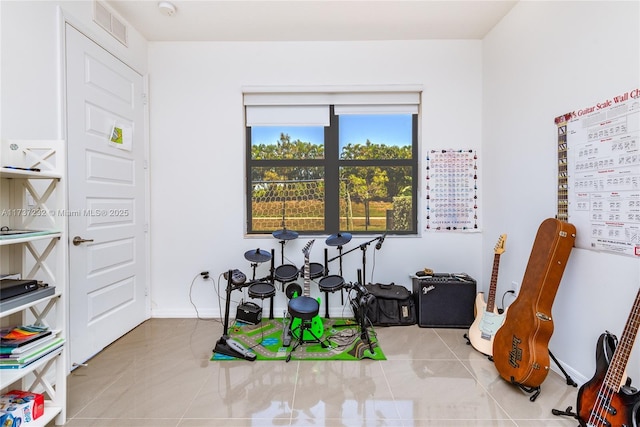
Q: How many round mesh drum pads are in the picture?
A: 4